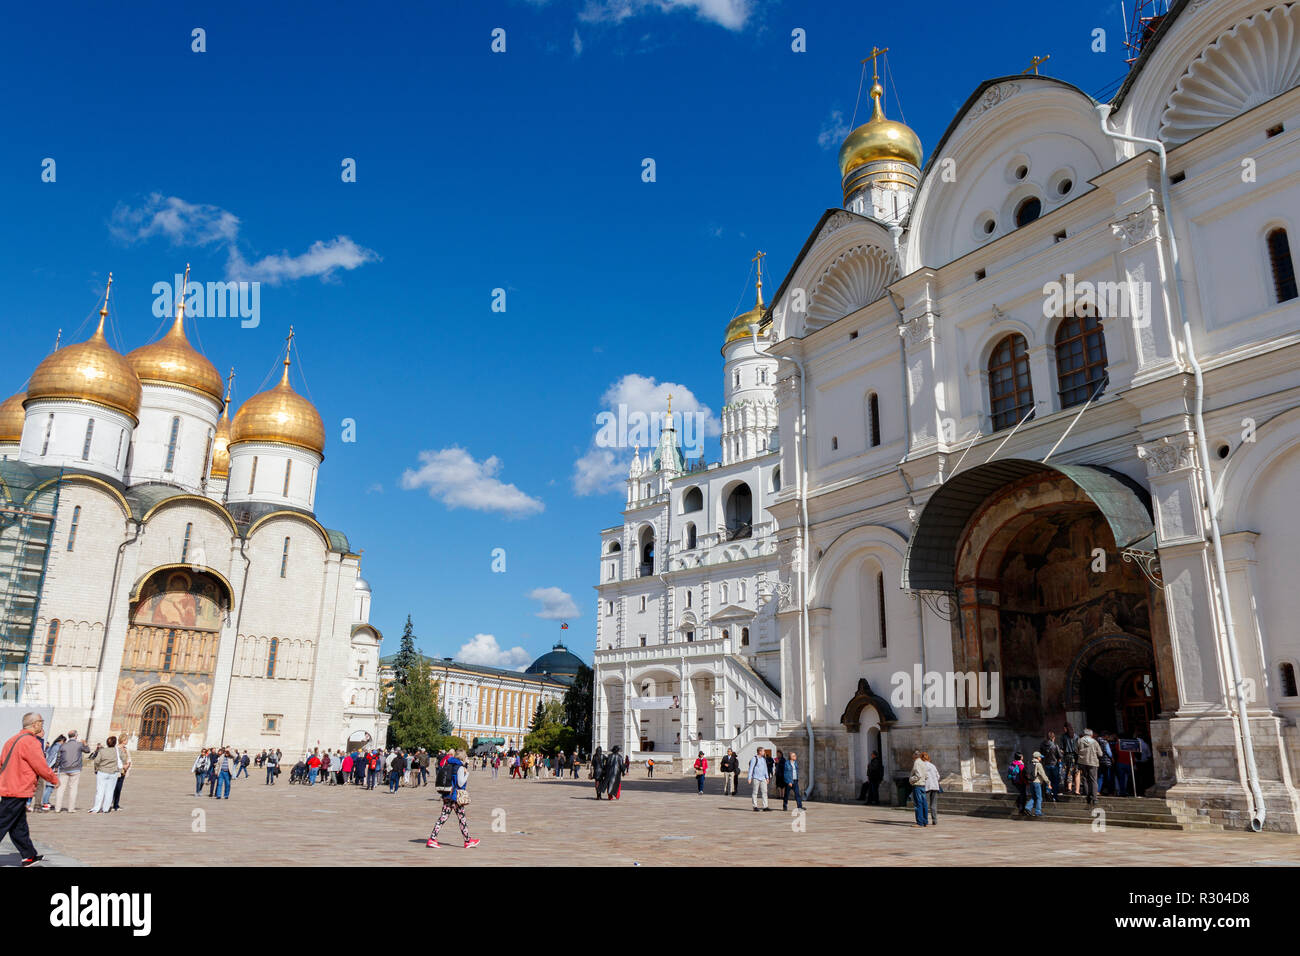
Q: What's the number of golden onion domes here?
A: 7